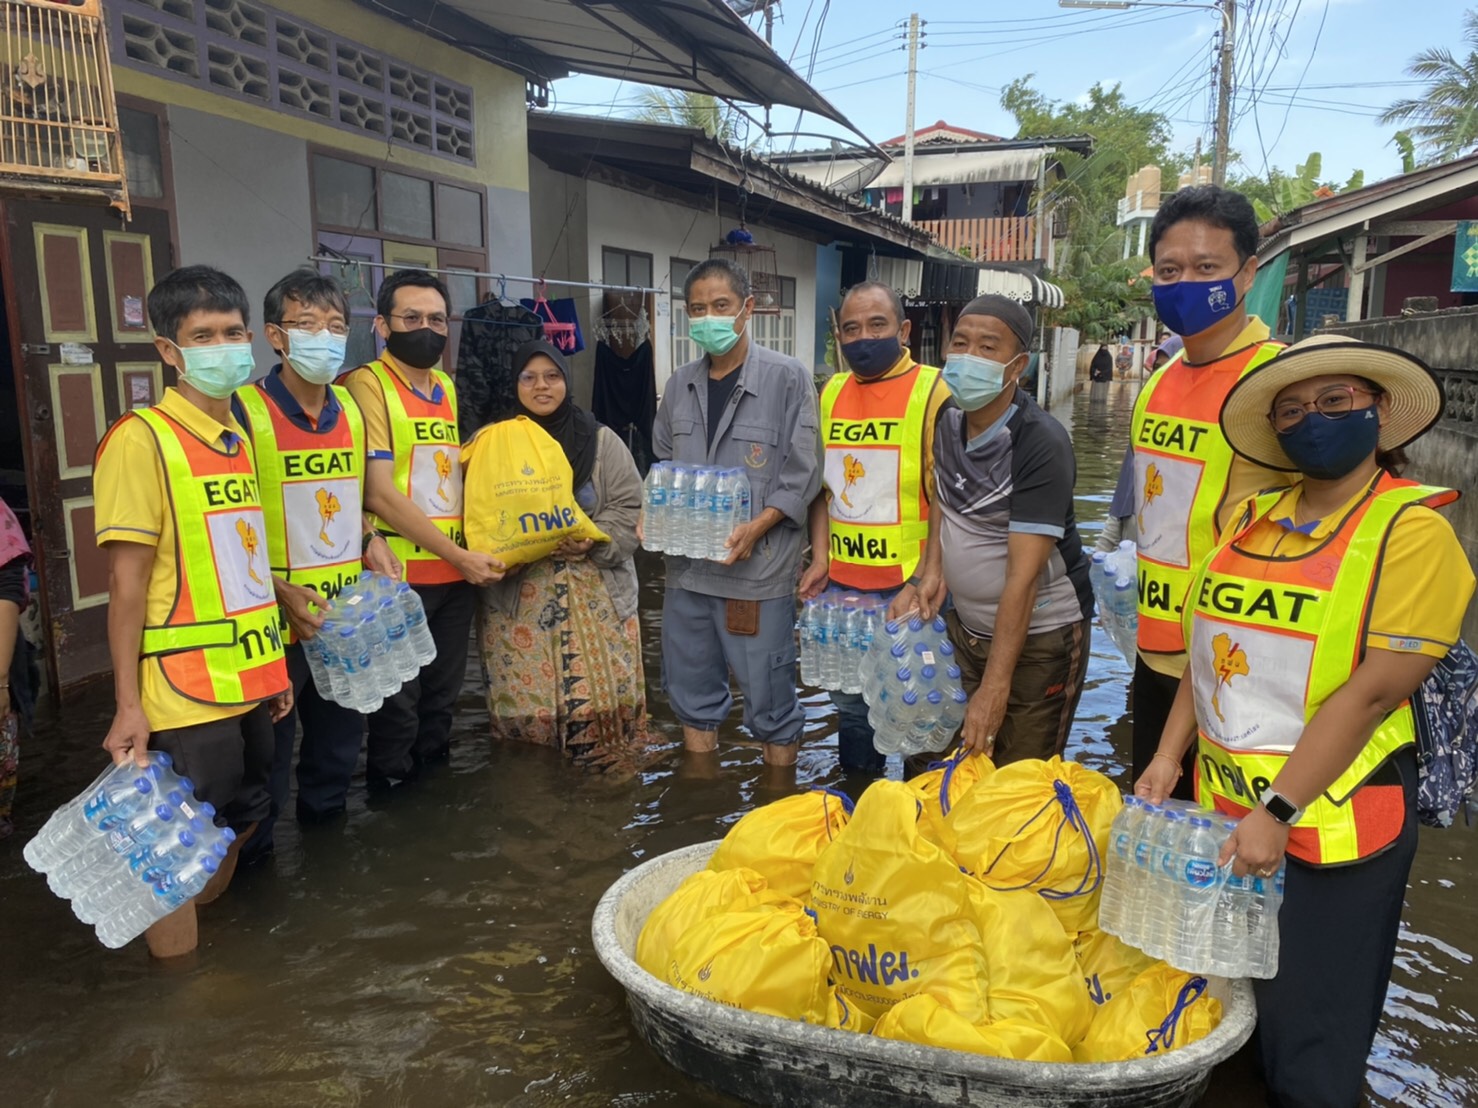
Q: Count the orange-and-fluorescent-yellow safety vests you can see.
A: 6